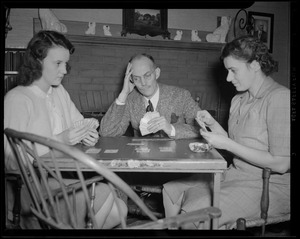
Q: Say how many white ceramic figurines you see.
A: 6